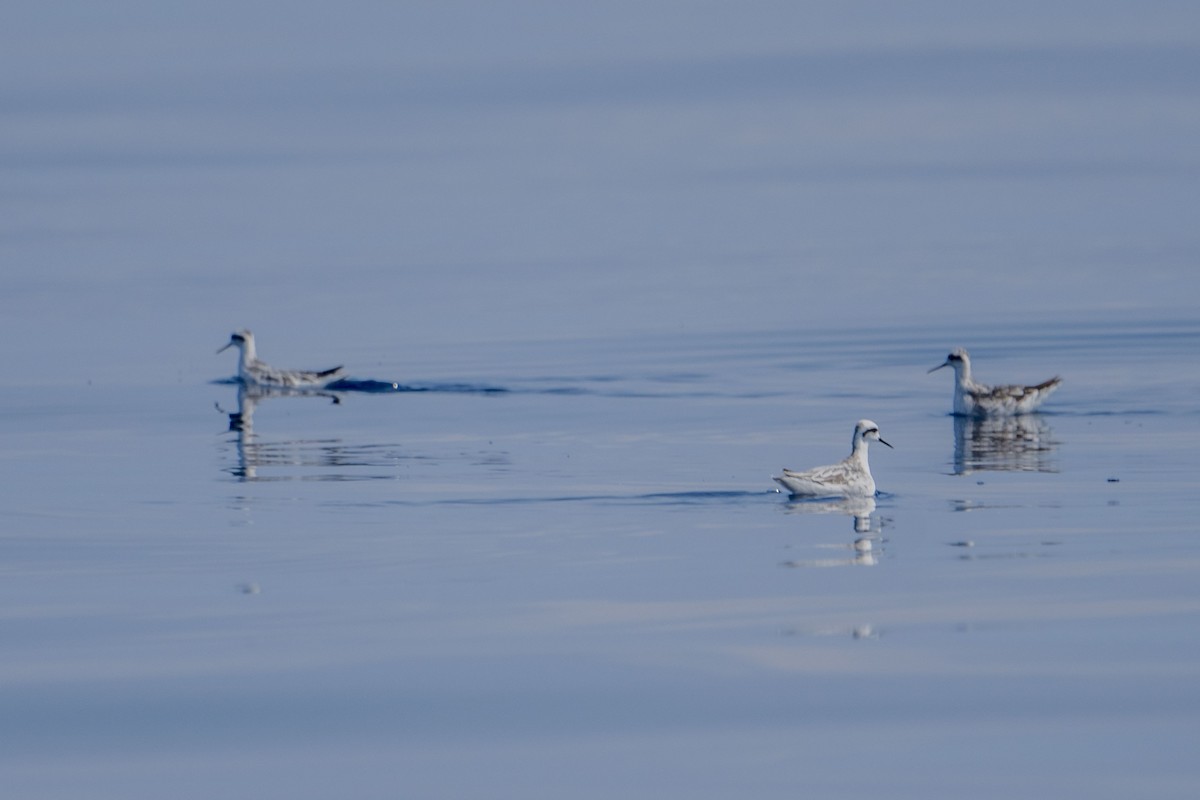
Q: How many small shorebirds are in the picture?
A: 3